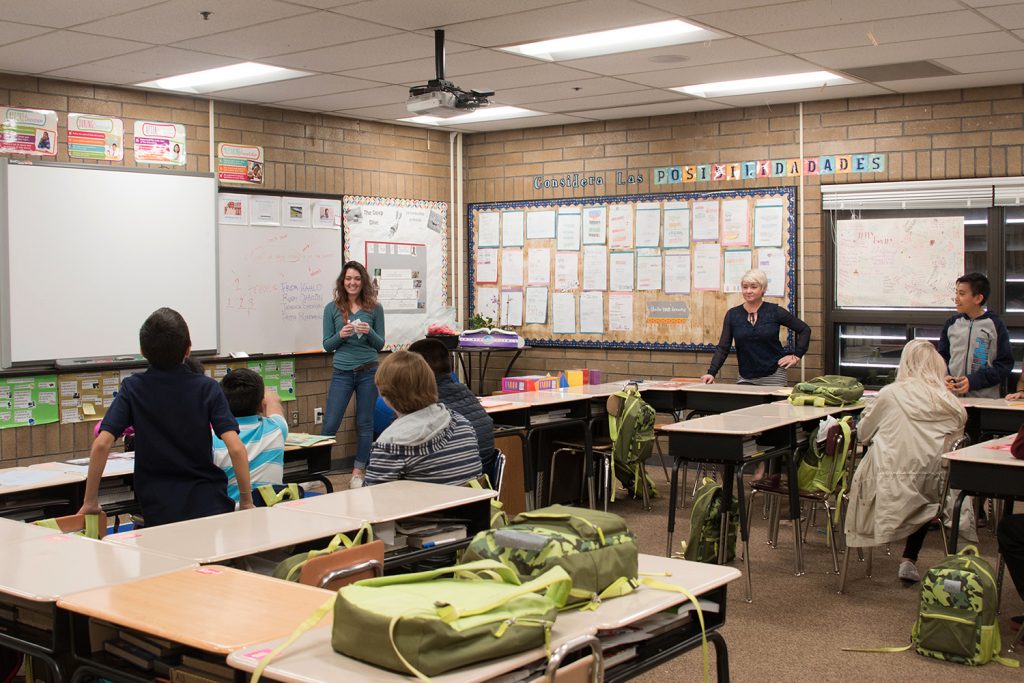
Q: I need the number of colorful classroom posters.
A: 4